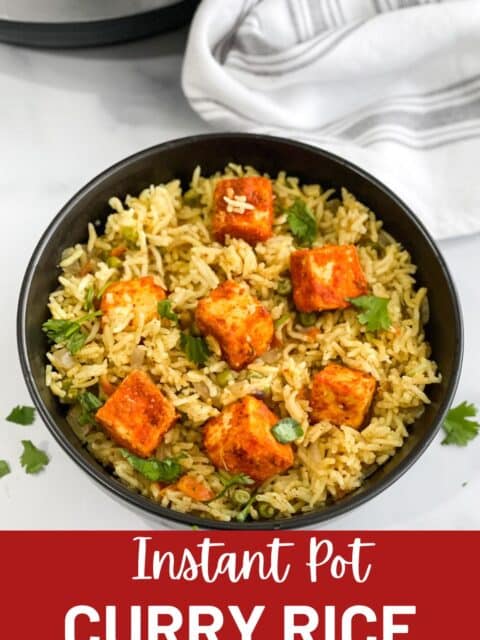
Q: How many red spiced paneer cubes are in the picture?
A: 7